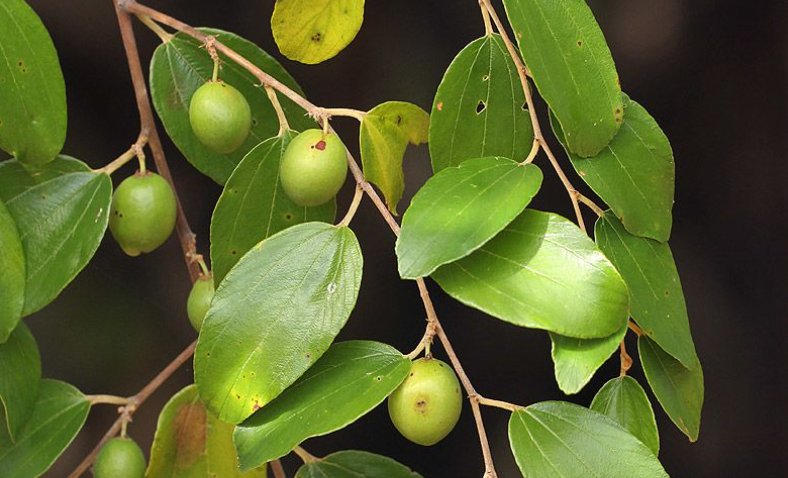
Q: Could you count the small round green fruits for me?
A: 6